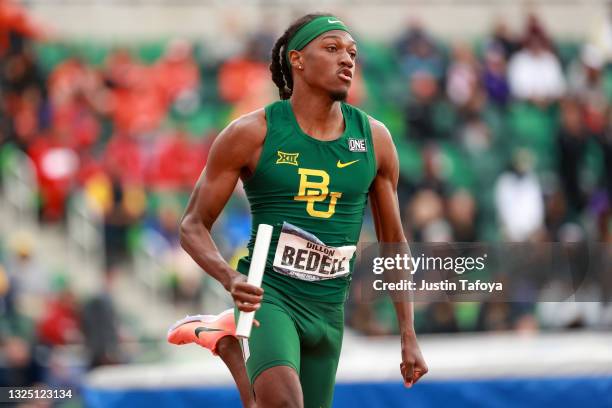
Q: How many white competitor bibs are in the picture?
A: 1